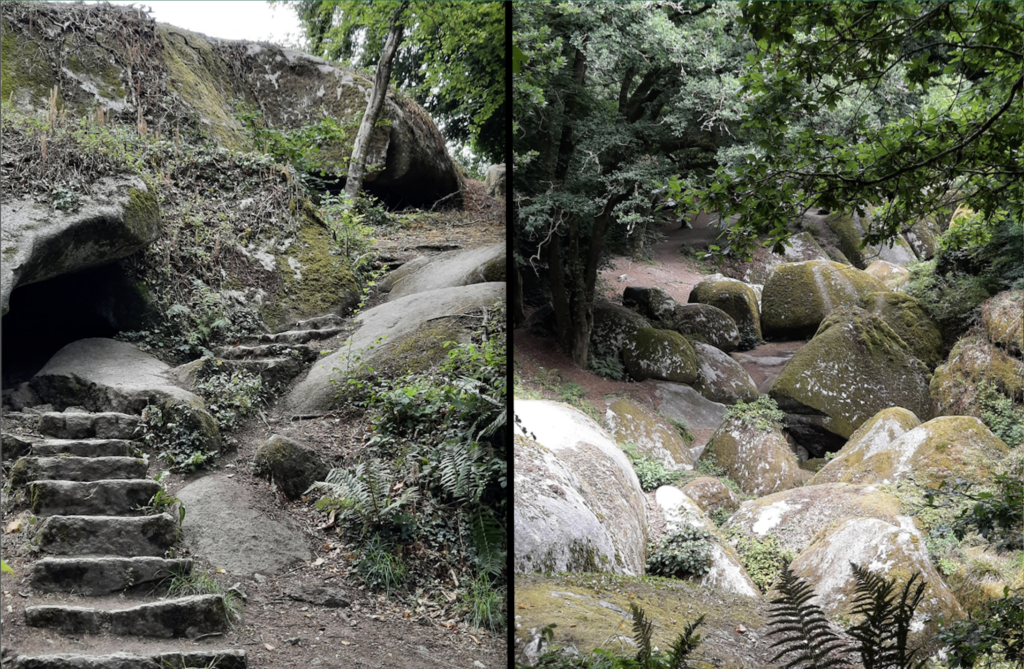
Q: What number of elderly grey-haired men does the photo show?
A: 0